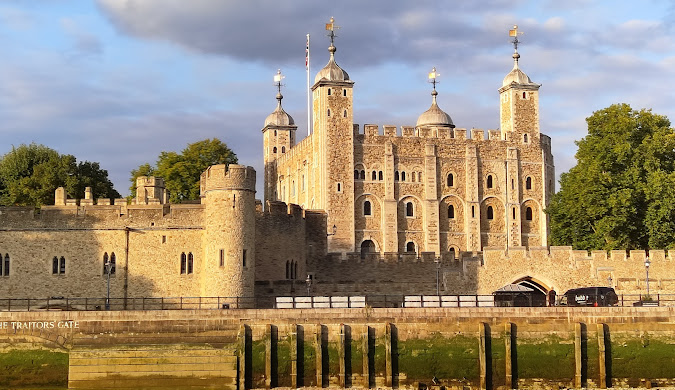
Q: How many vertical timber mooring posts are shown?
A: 11